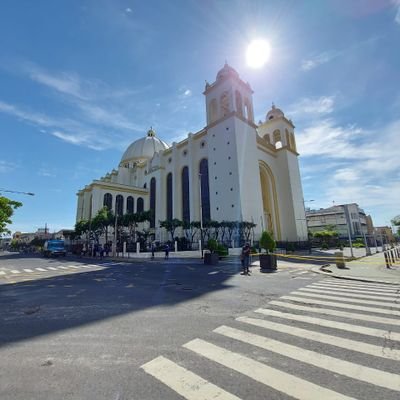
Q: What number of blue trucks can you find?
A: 1